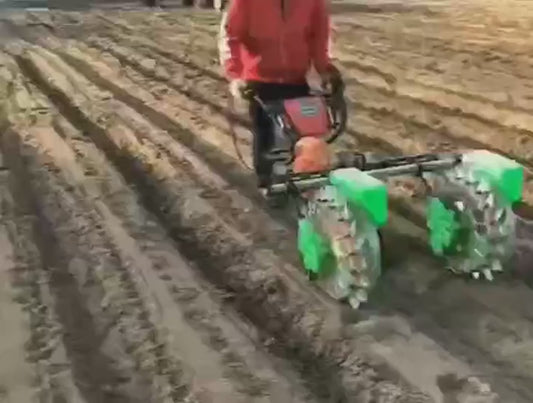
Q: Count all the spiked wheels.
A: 2